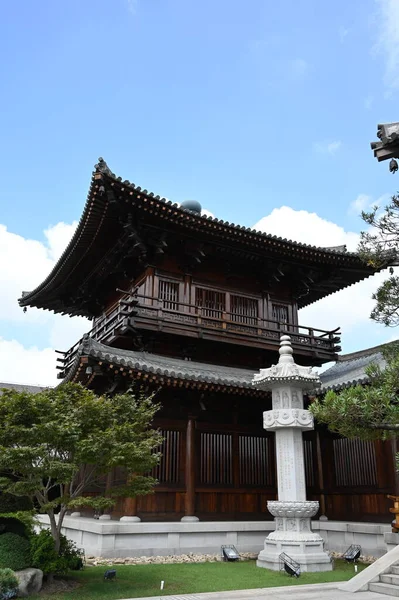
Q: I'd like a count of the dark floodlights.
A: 4